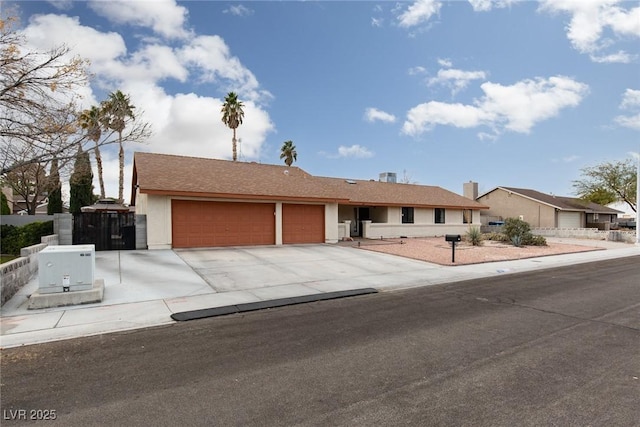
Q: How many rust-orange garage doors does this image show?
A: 2